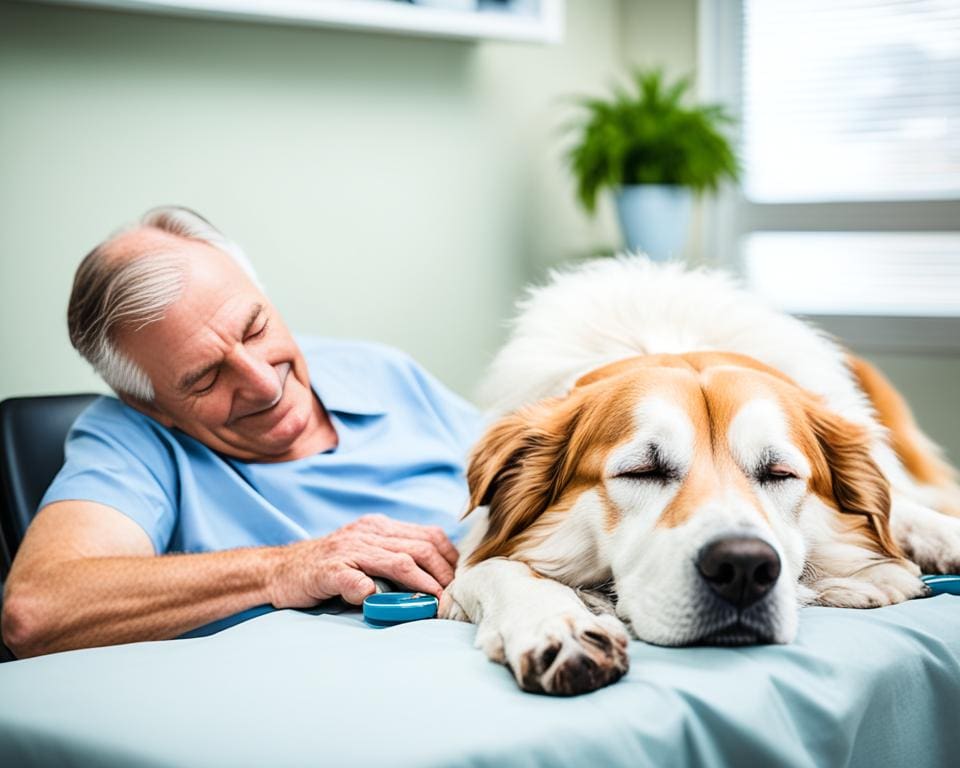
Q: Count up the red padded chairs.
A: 0